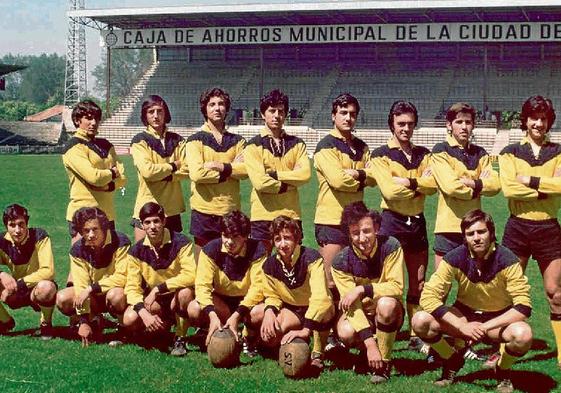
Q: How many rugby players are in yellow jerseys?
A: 15